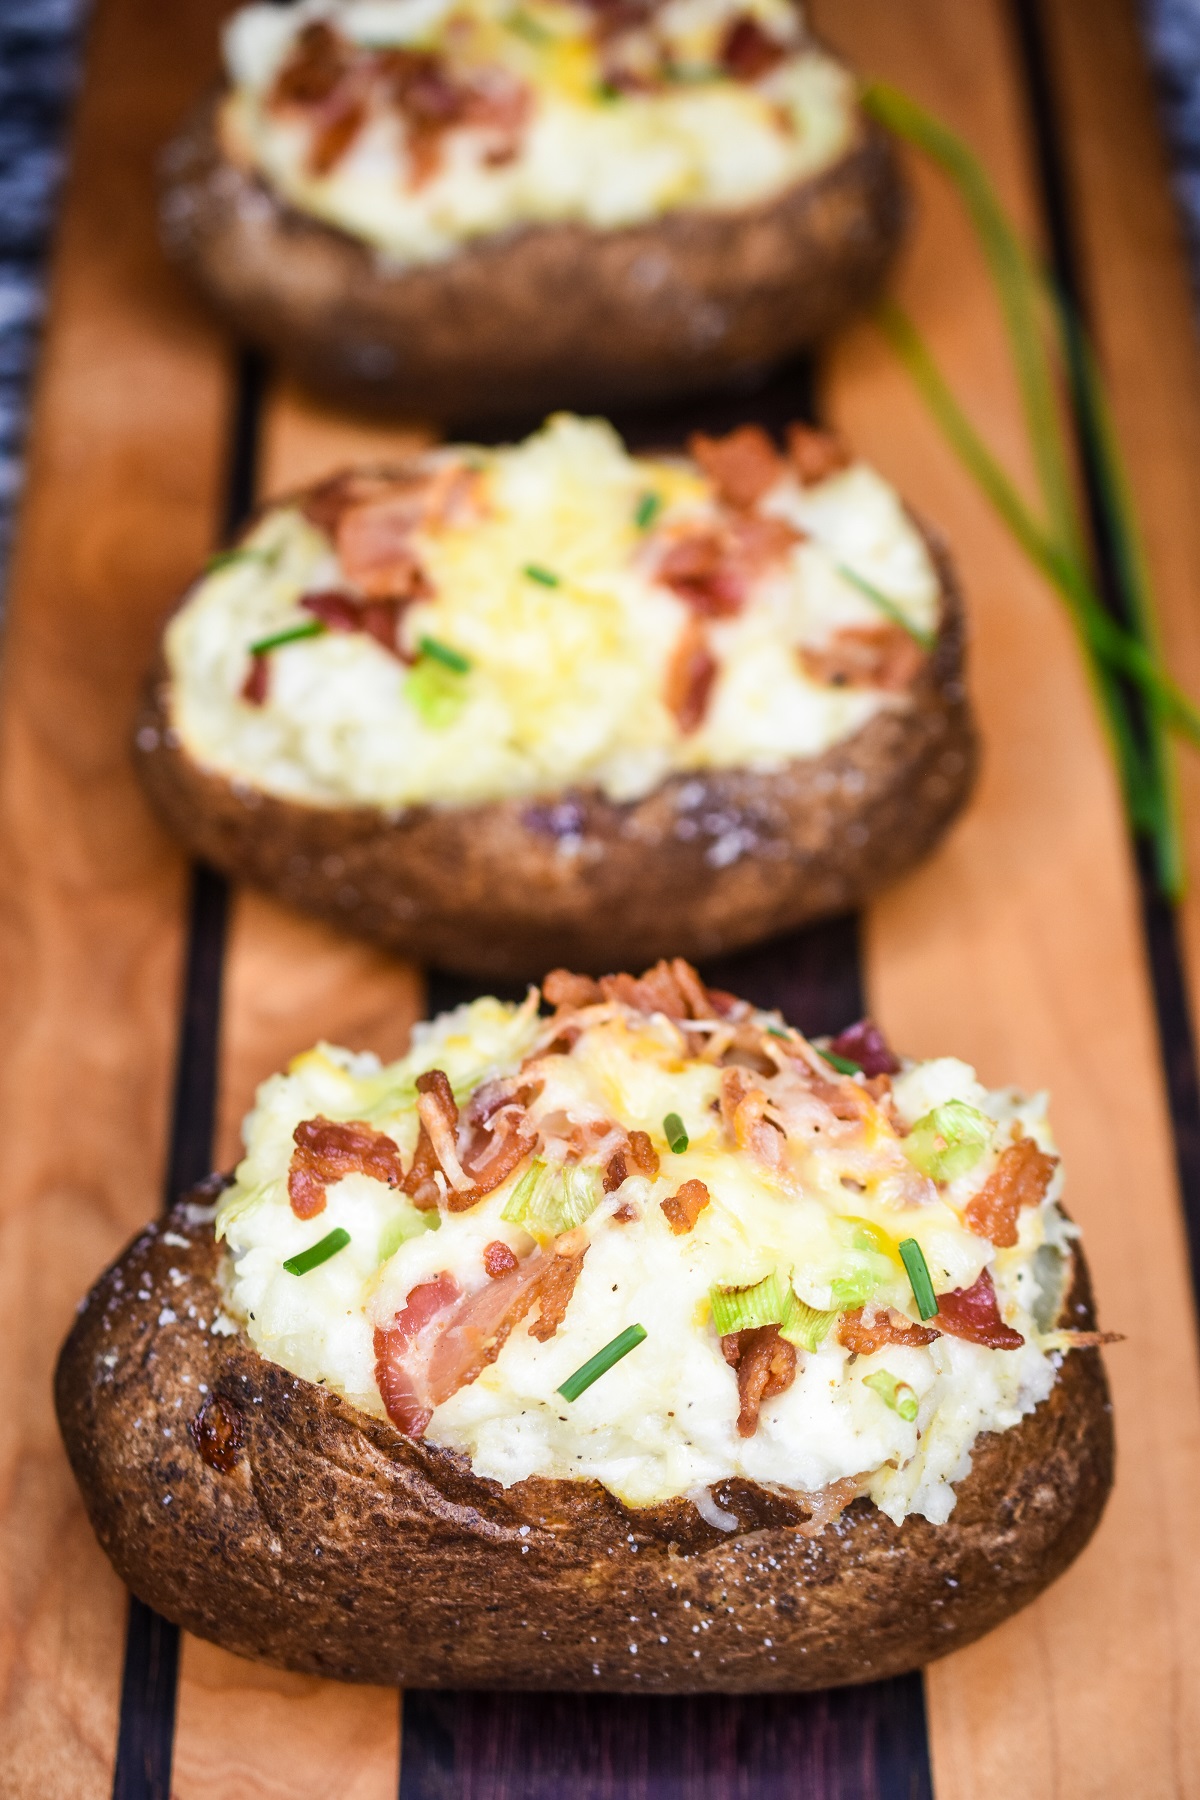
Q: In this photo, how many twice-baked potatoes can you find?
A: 3